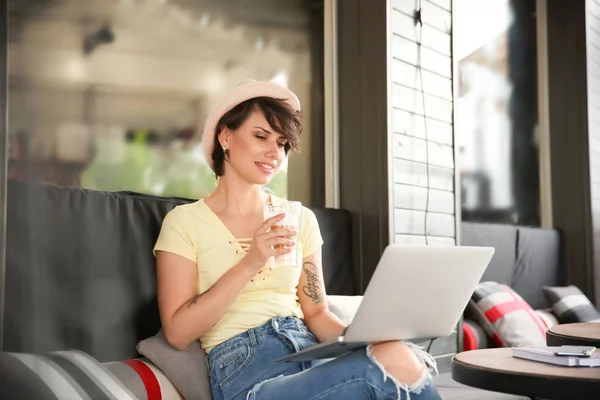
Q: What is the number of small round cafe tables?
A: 2